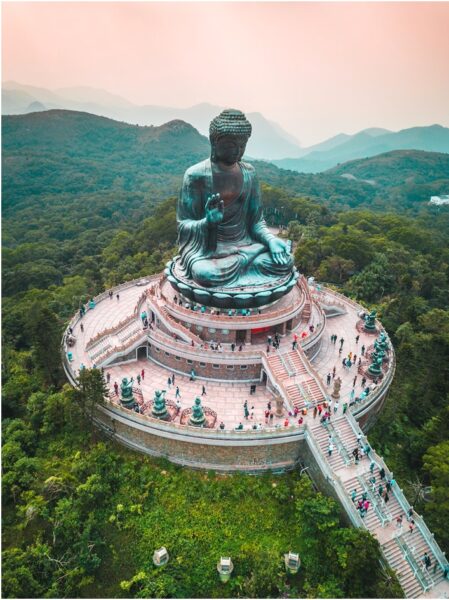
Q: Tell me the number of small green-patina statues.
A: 6